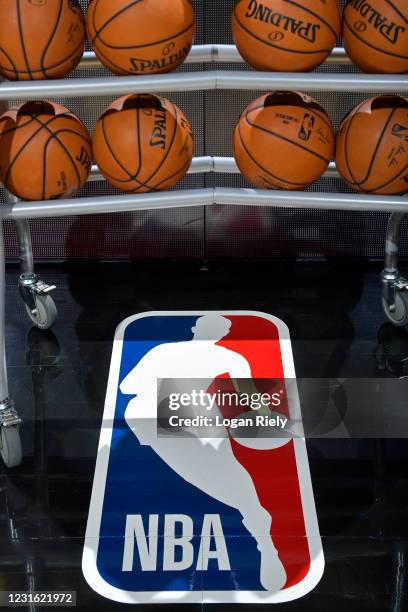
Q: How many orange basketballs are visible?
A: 8